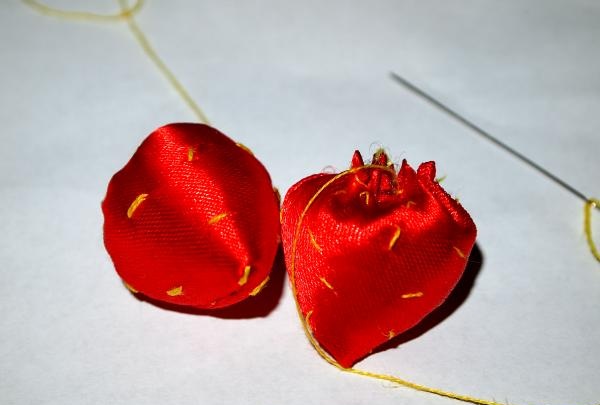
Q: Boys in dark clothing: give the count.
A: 0